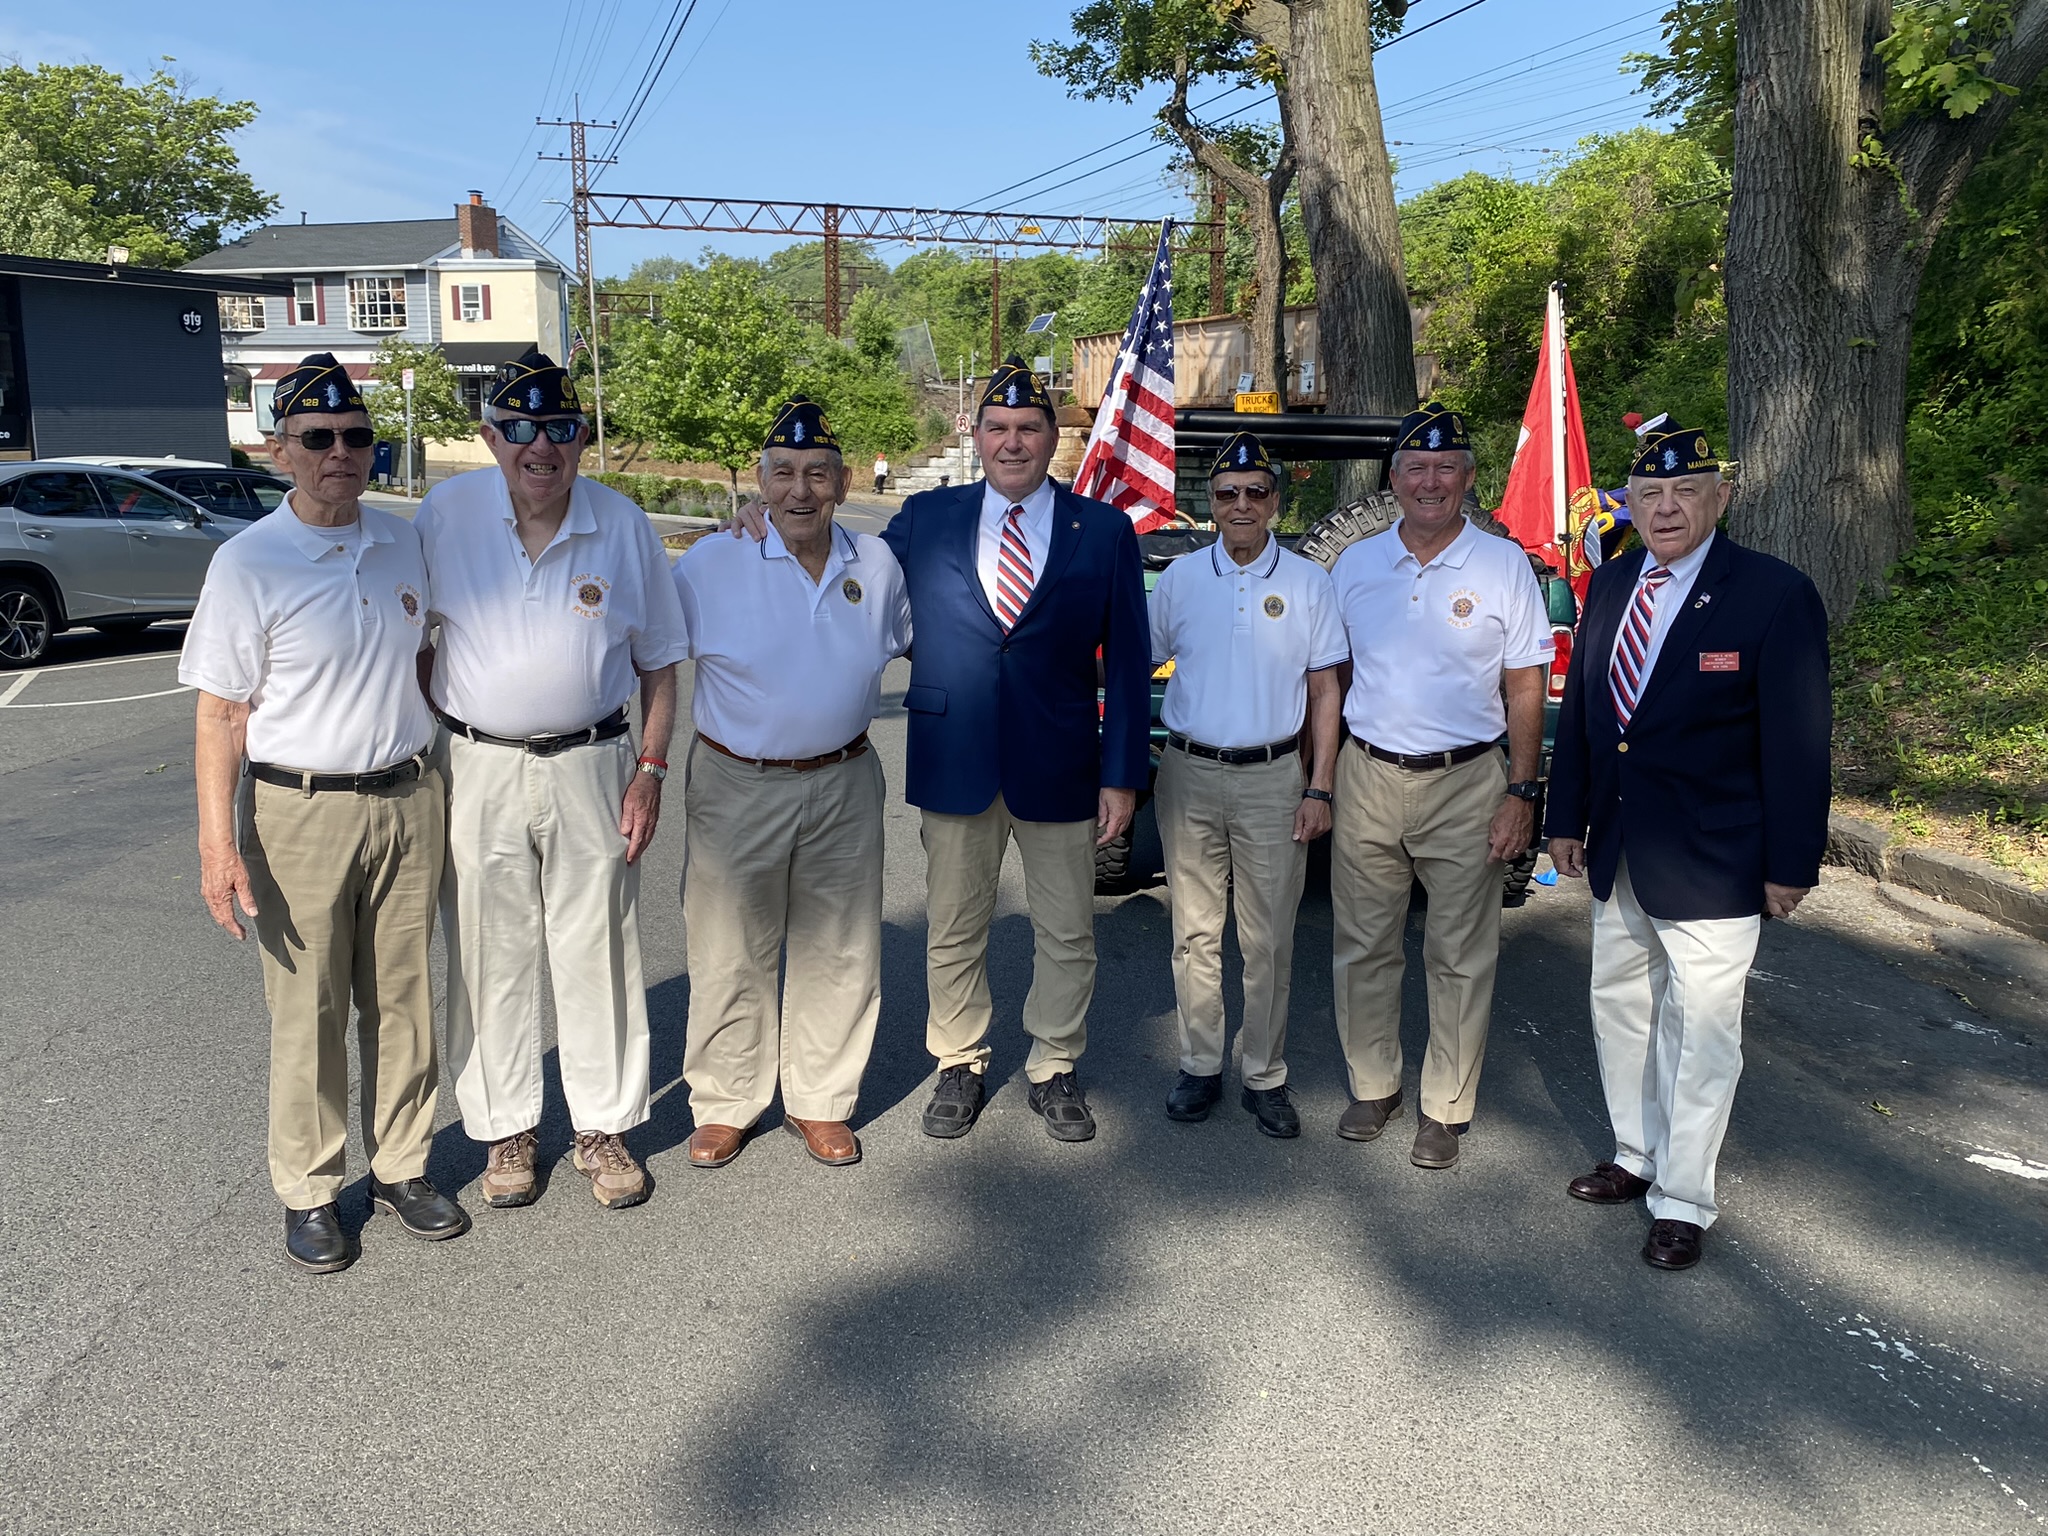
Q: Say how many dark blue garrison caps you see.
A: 7